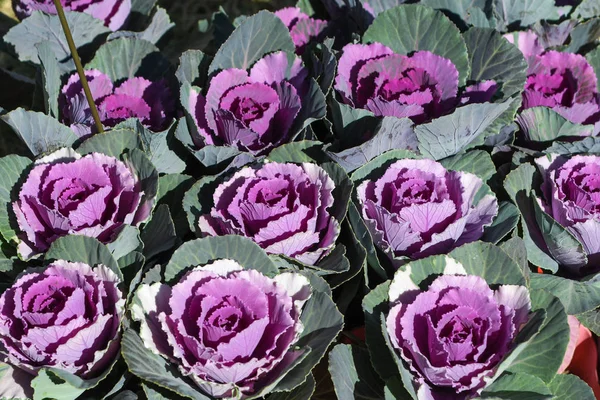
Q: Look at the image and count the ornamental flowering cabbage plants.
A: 13